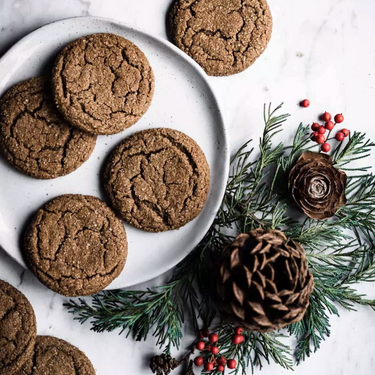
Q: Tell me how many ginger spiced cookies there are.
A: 7